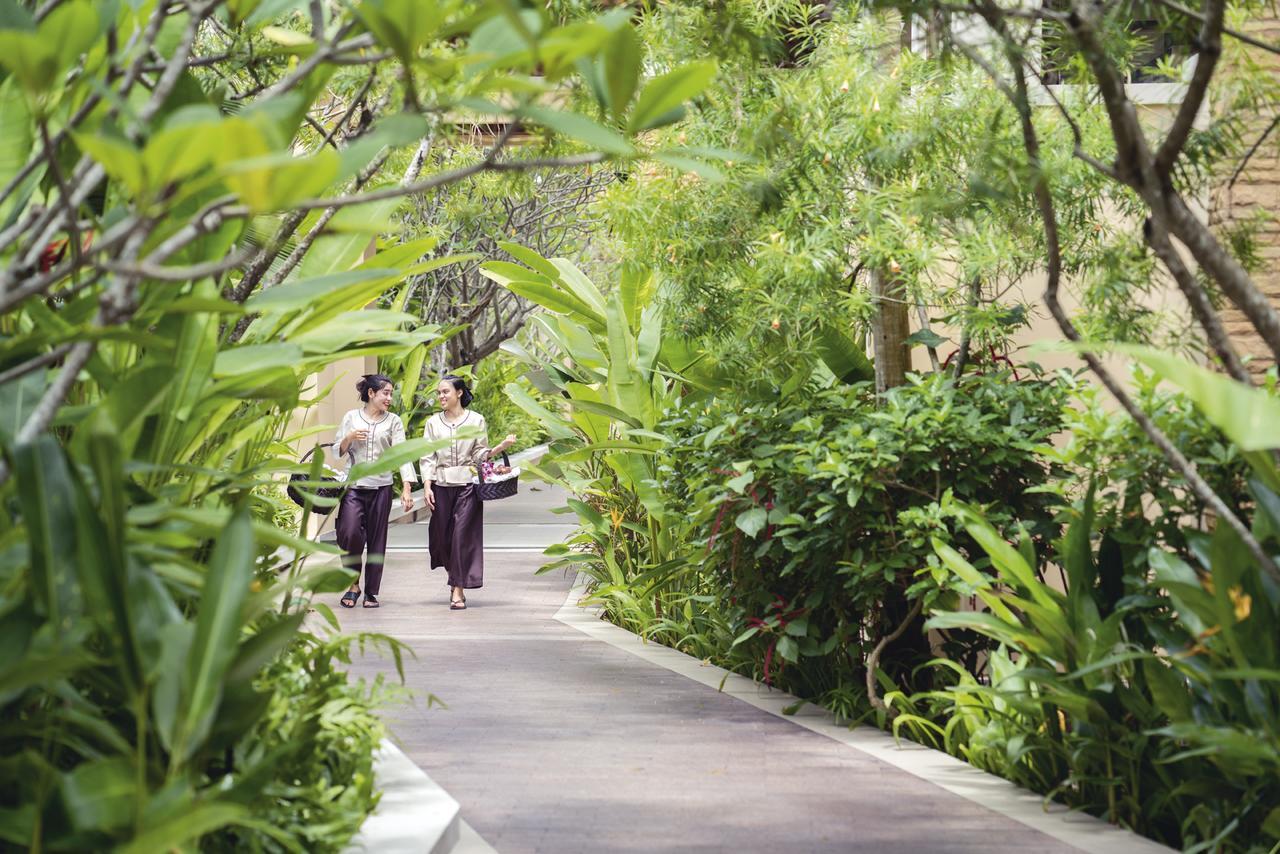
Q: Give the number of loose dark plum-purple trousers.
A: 2